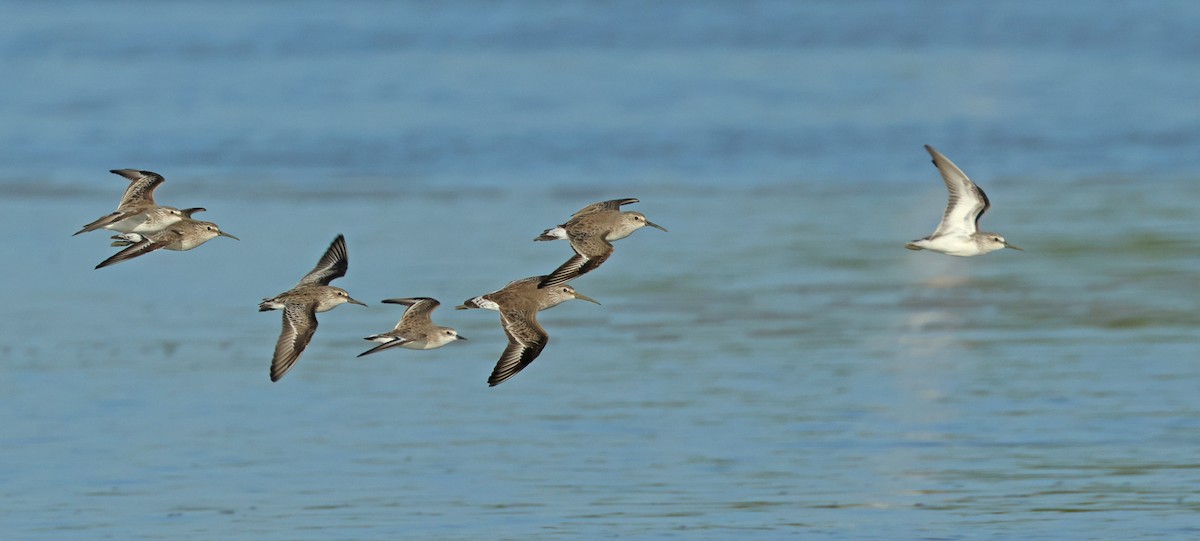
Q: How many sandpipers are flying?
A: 7